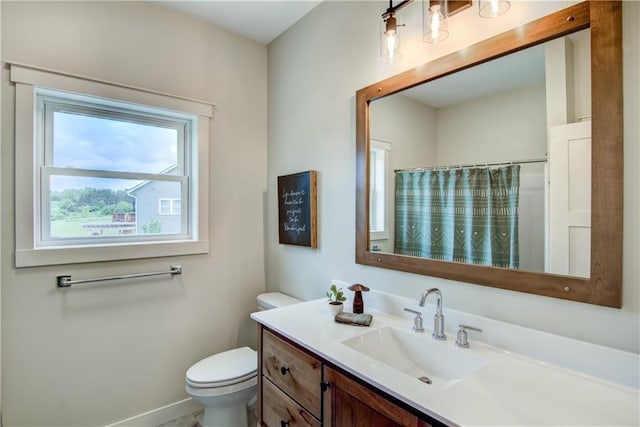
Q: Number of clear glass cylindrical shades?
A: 3